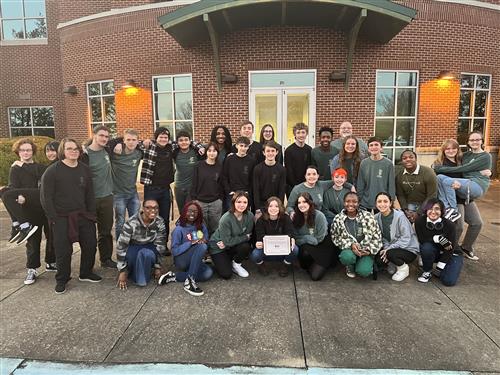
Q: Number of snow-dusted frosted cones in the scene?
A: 0